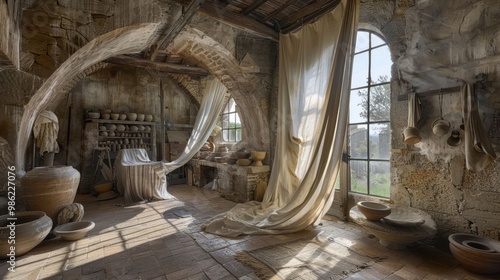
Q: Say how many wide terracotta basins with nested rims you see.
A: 1